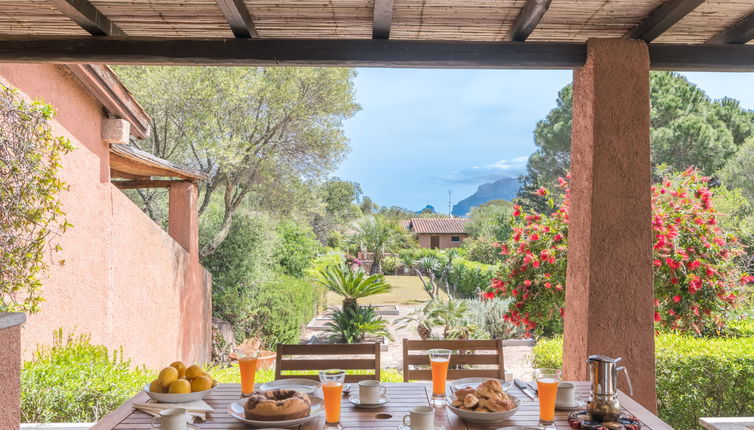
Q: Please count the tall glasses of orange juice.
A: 4